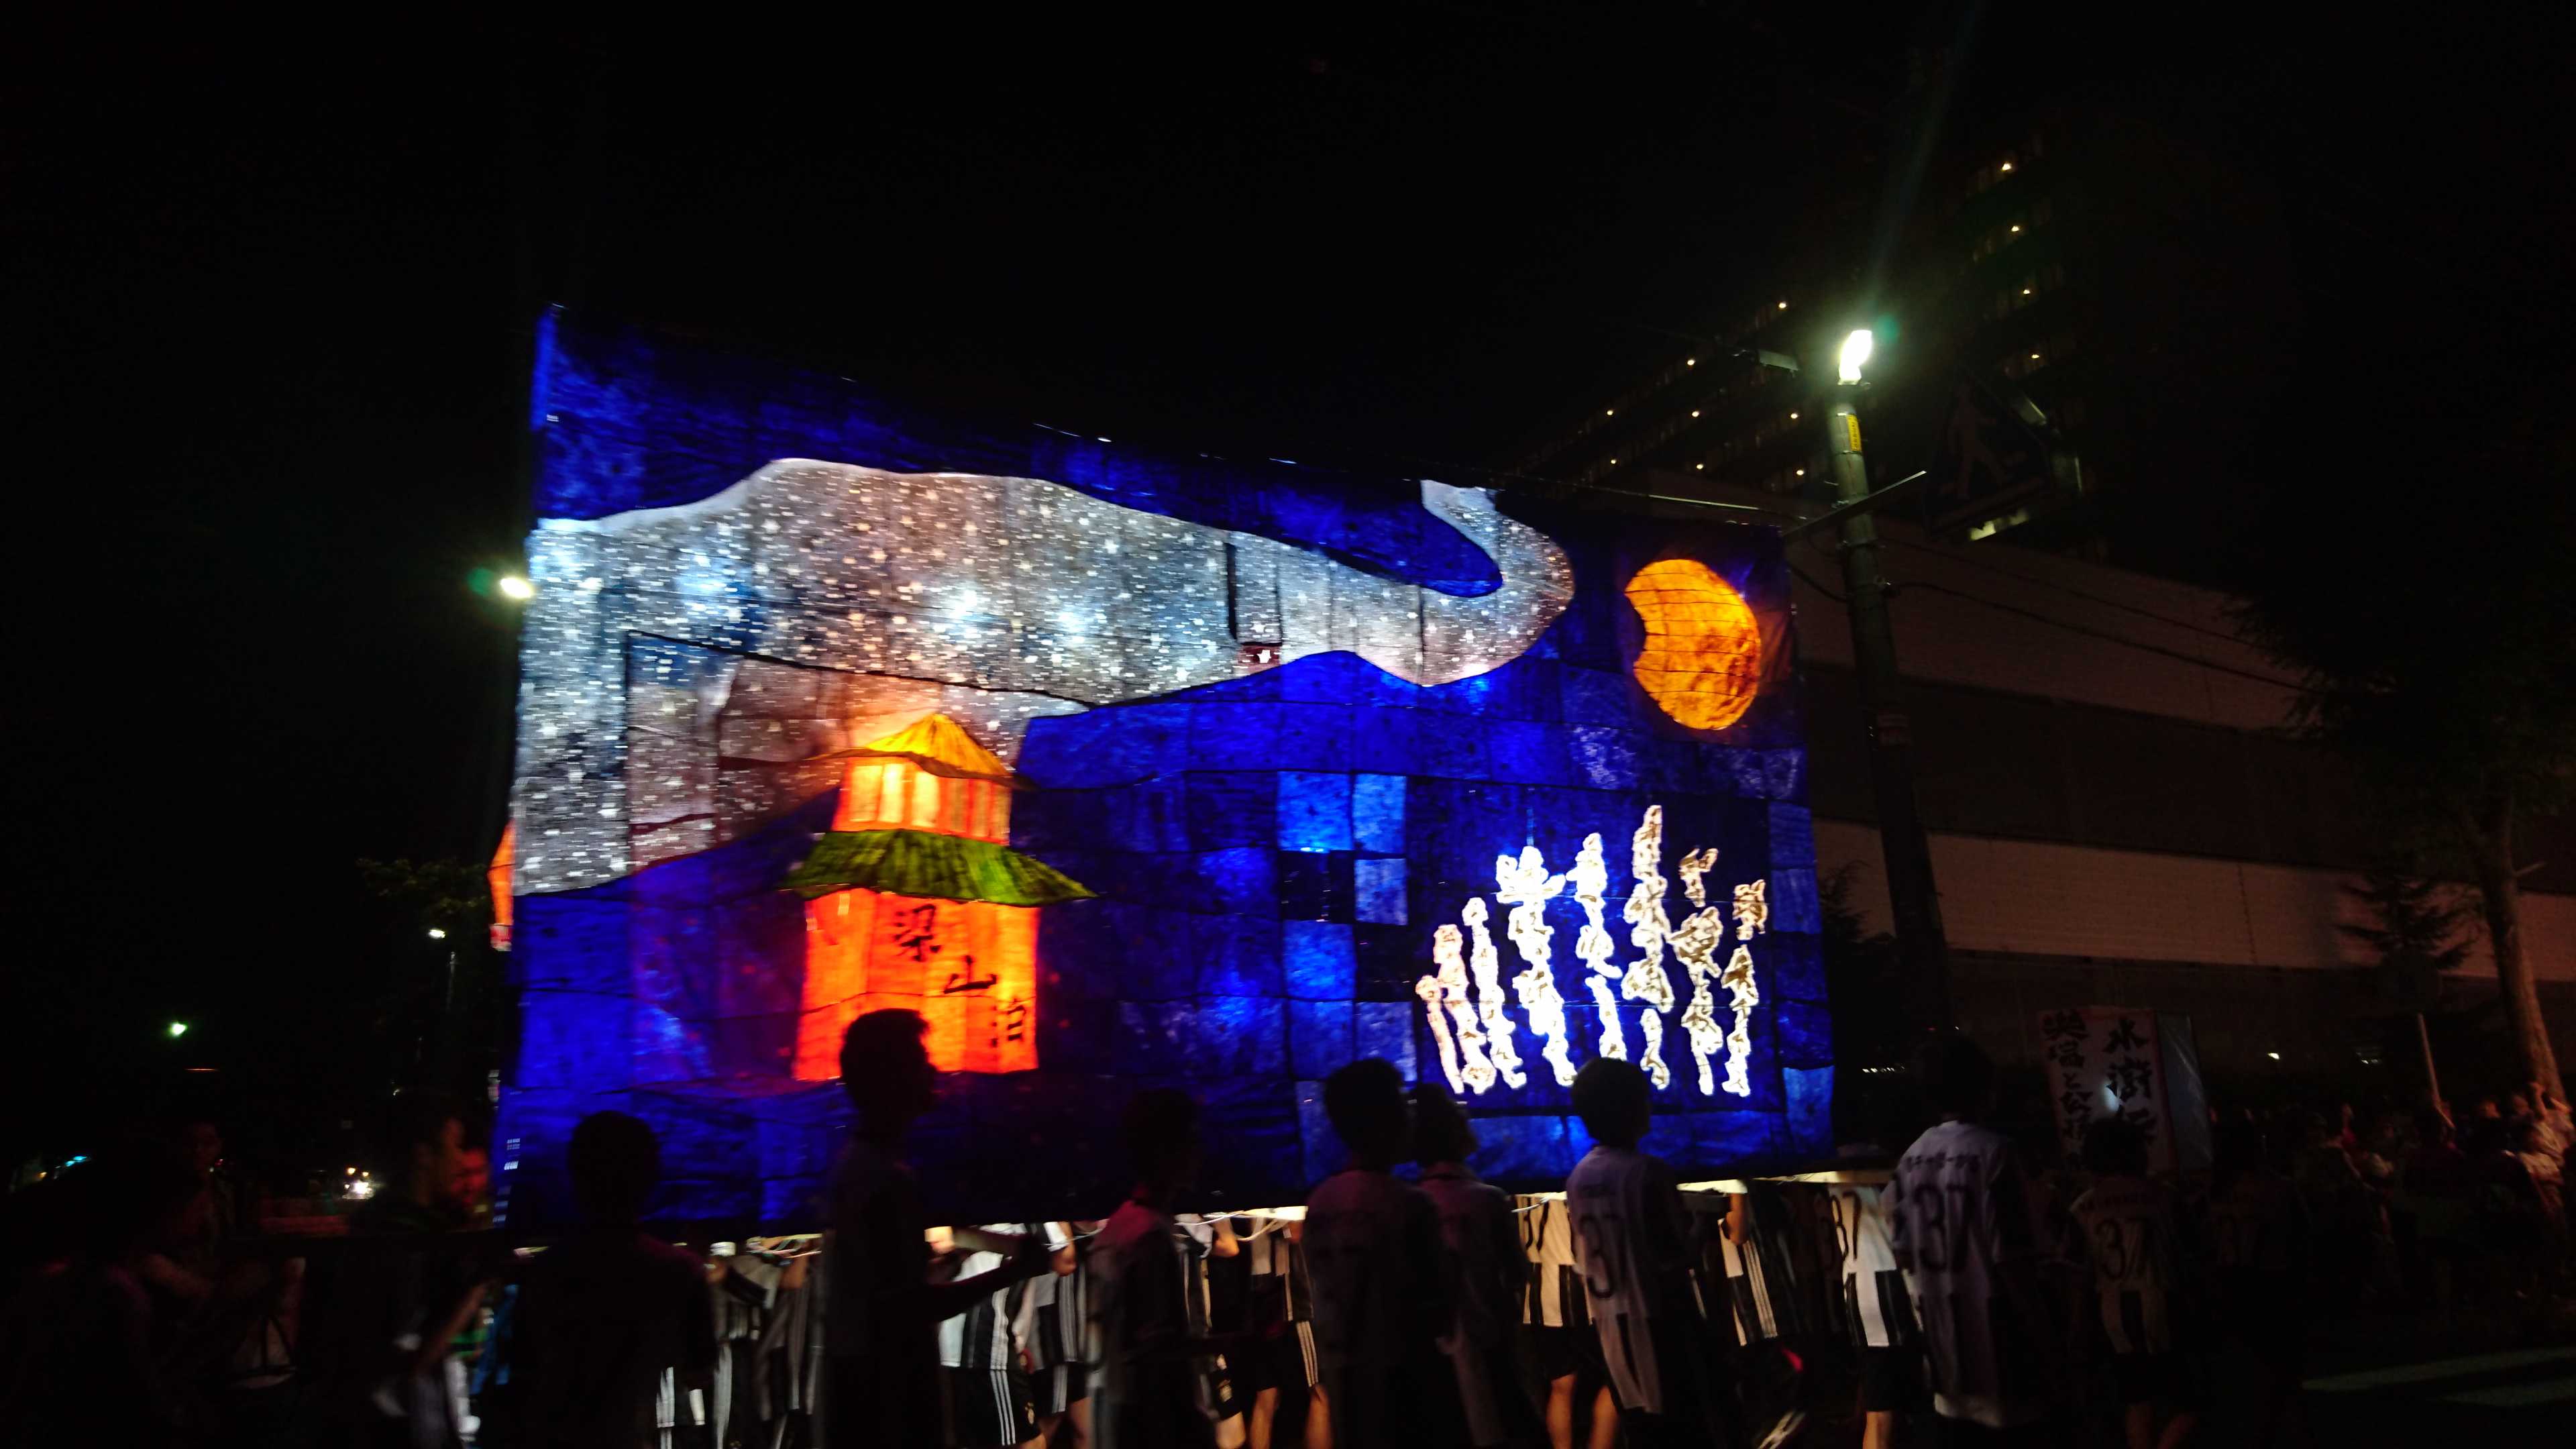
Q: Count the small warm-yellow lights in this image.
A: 12